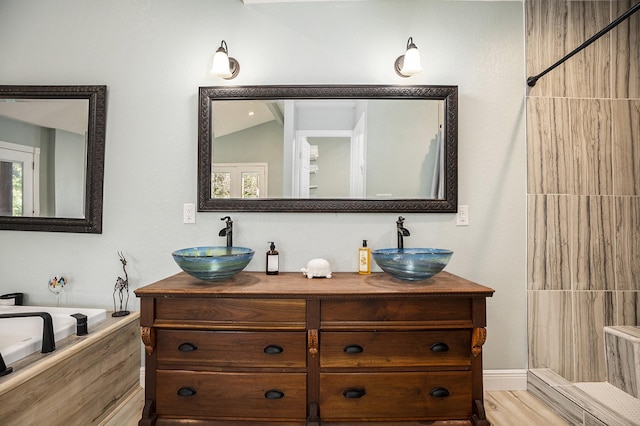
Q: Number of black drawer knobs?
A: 8